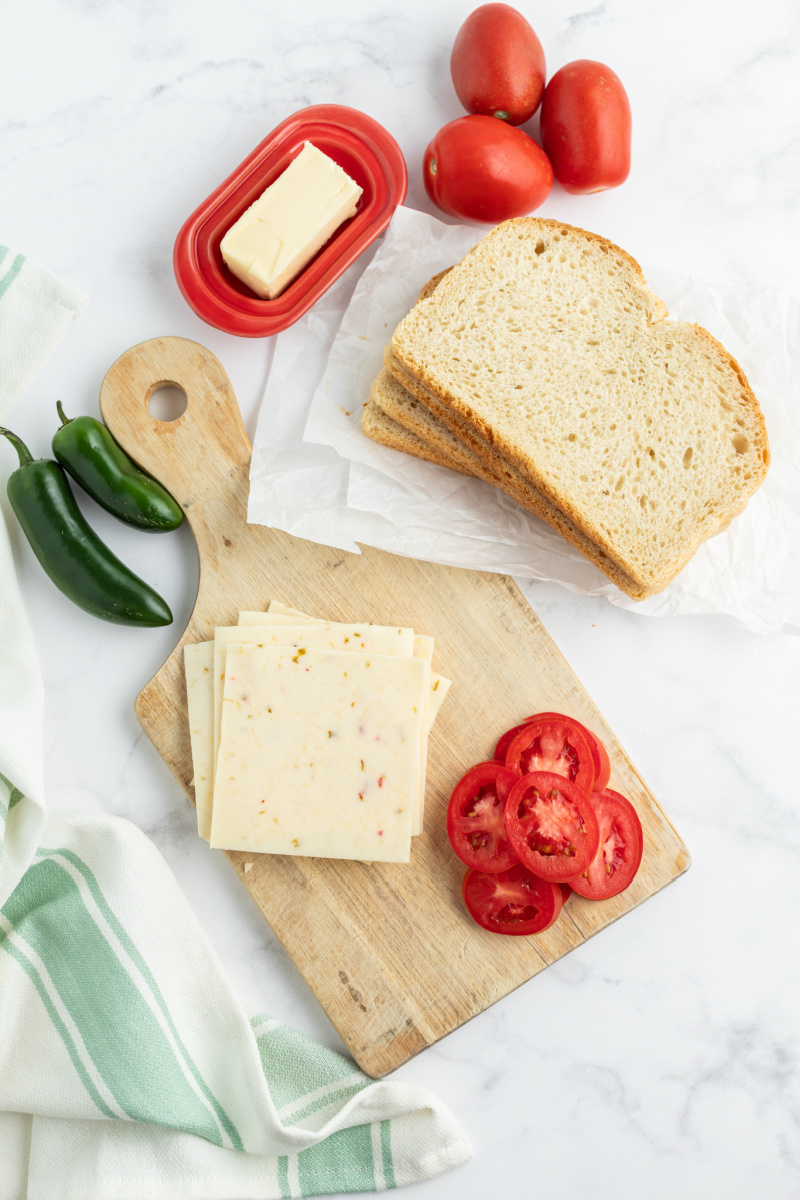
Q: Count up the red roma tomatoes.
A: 3